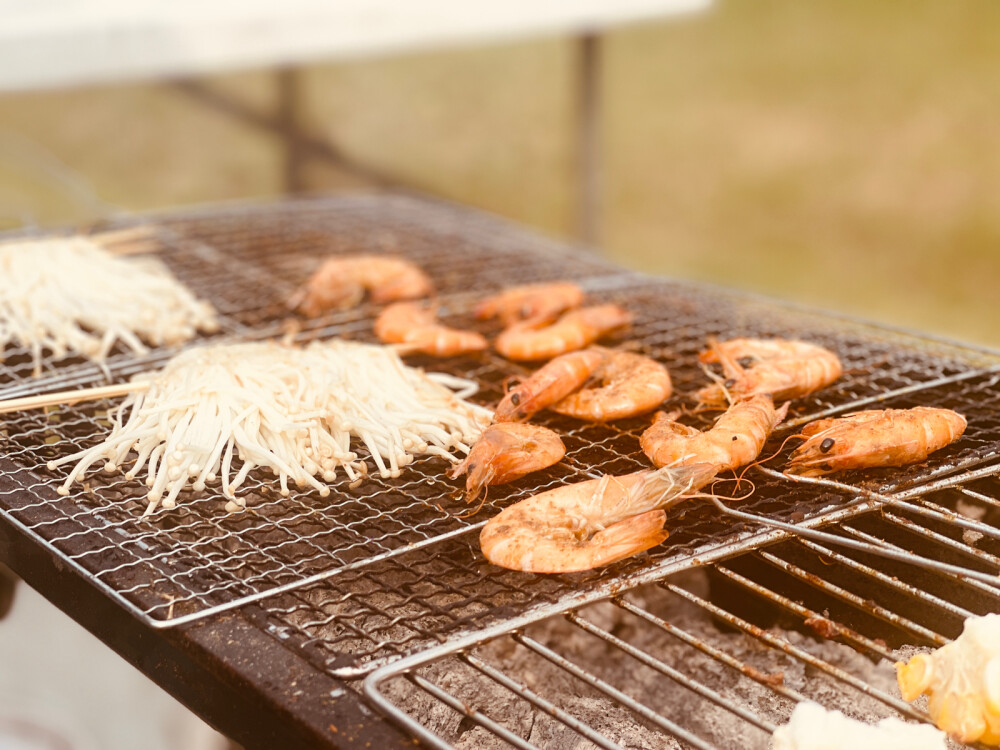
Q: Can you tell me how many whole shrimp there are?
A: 11